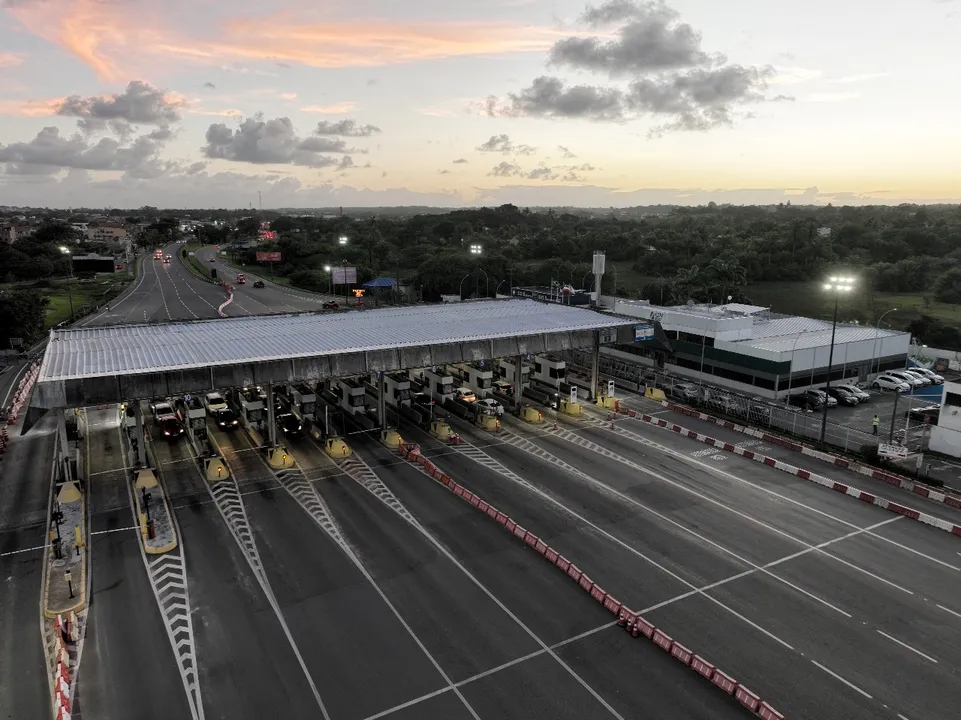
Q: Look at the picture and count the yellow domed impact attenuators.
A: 12